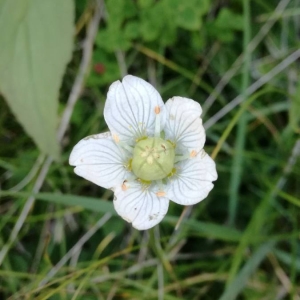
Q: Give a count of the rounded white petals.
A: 5